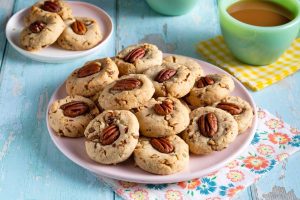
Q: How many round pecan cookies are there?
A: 15